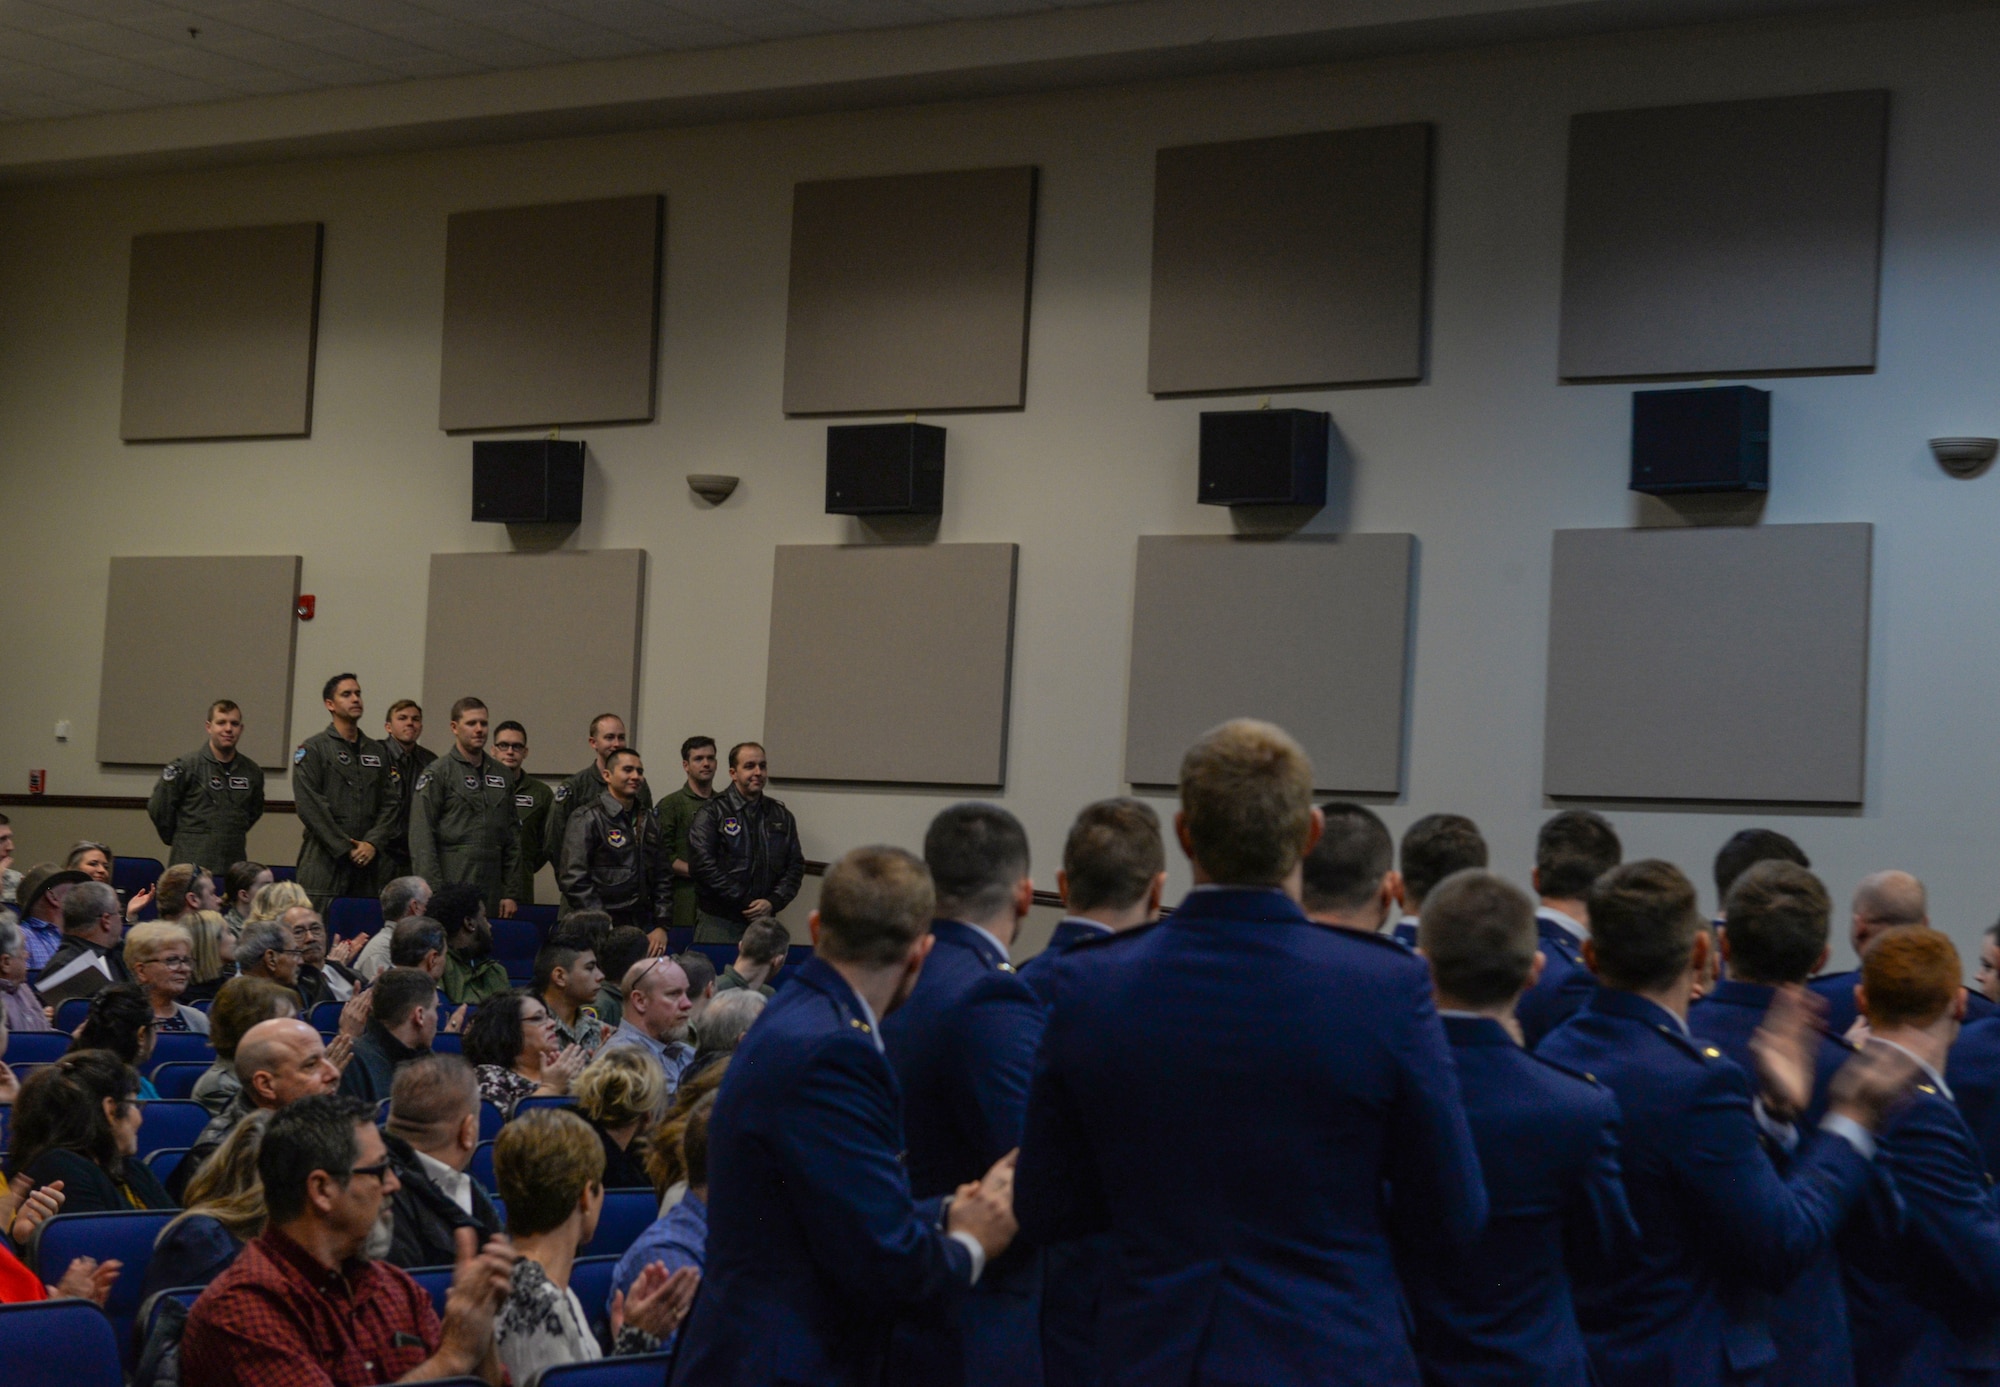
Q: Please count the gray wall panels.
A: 10